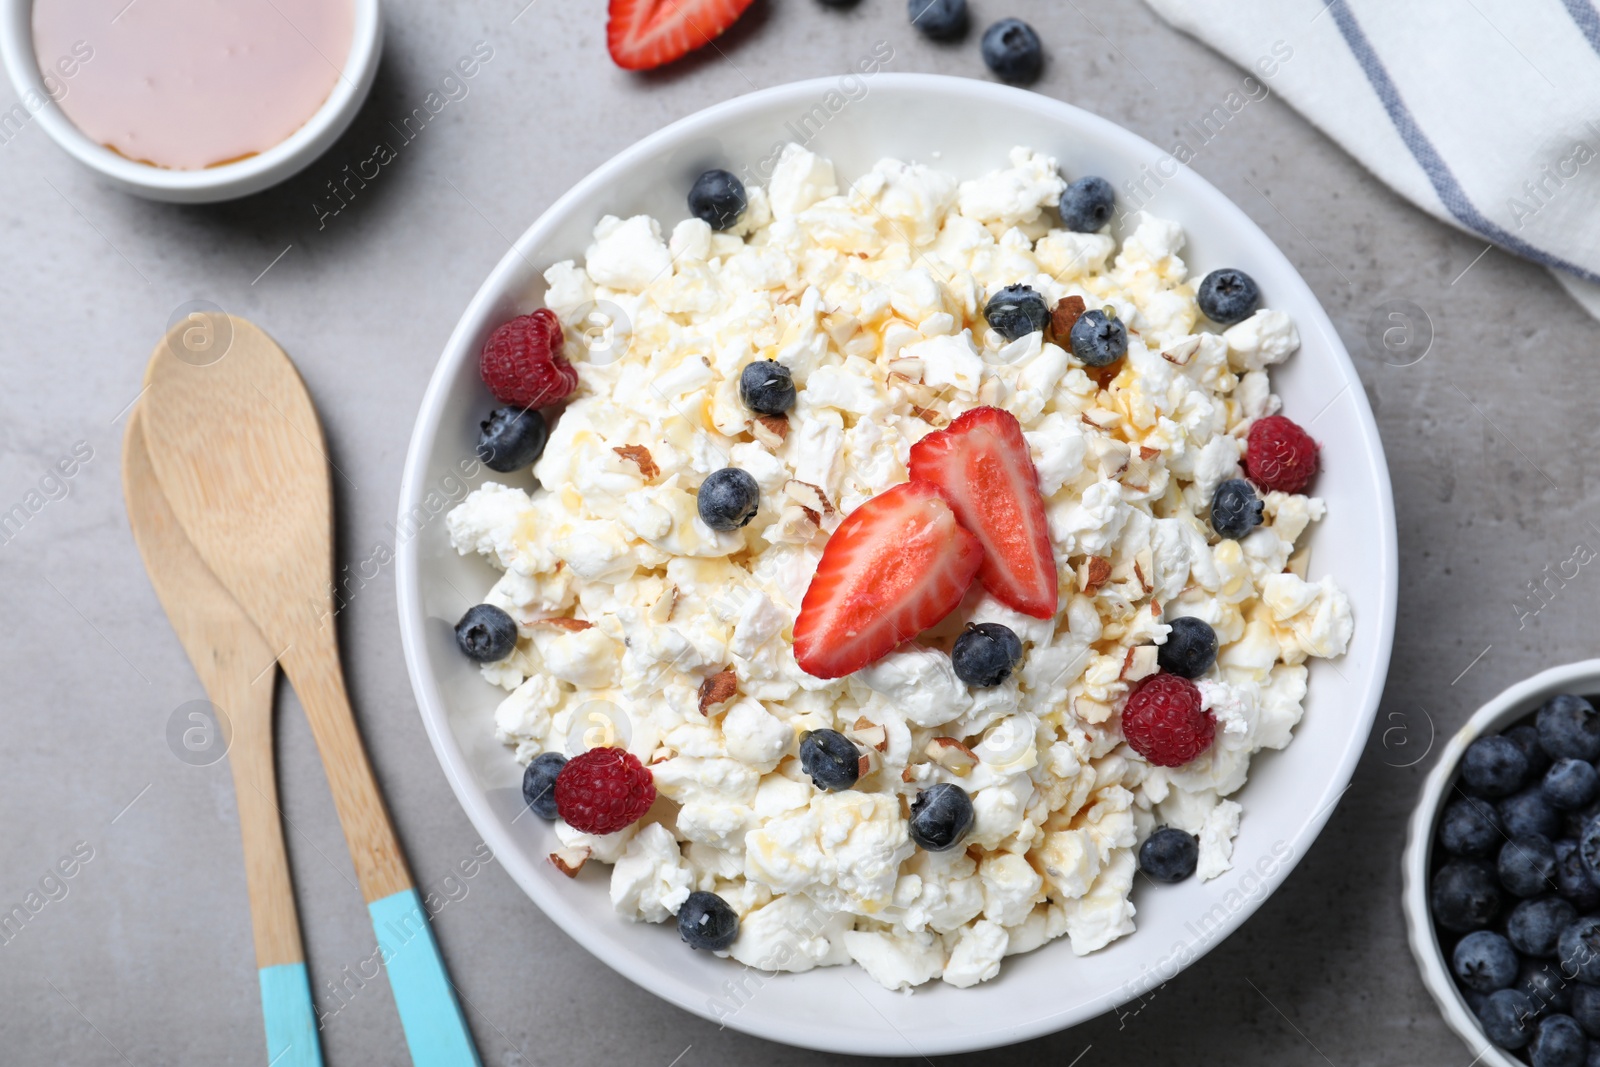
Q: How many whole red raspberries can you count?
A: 4